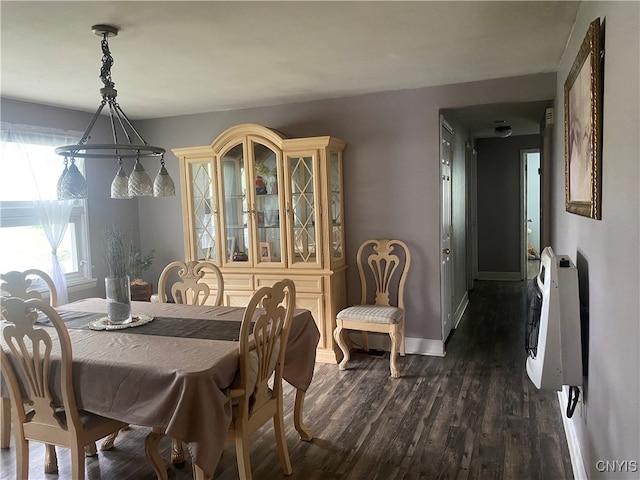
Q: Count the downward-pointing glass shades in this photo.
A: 5